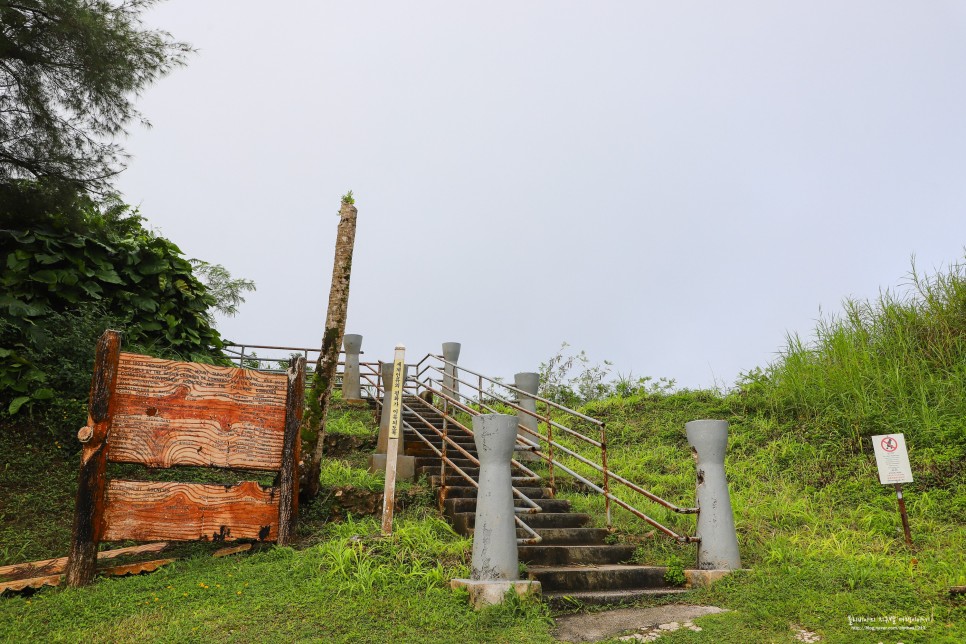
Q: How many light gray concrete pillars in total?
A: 6